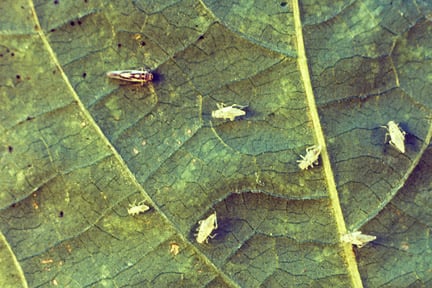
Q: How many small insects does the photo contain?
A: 7